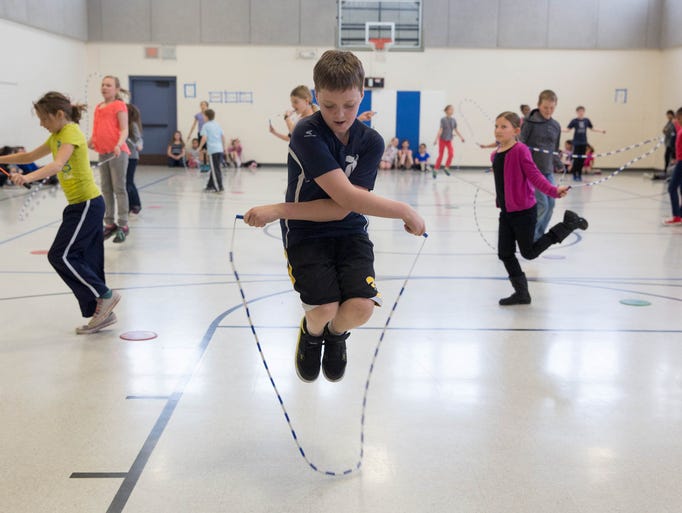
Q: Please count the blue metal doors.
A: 1